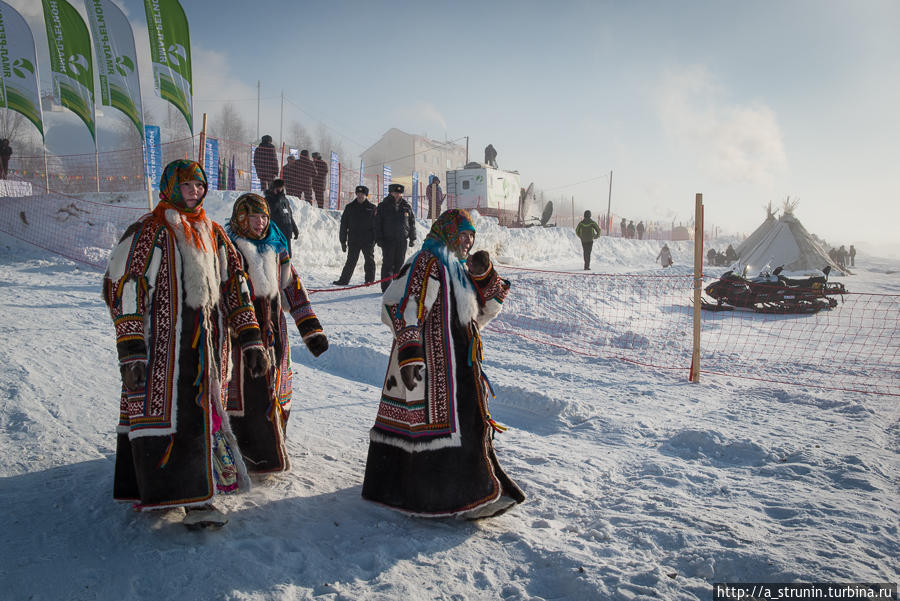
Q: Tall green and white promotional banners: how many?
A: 4